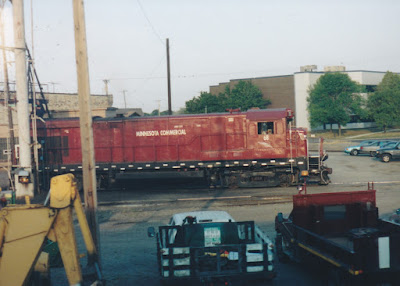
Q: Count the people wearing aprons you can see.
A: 0